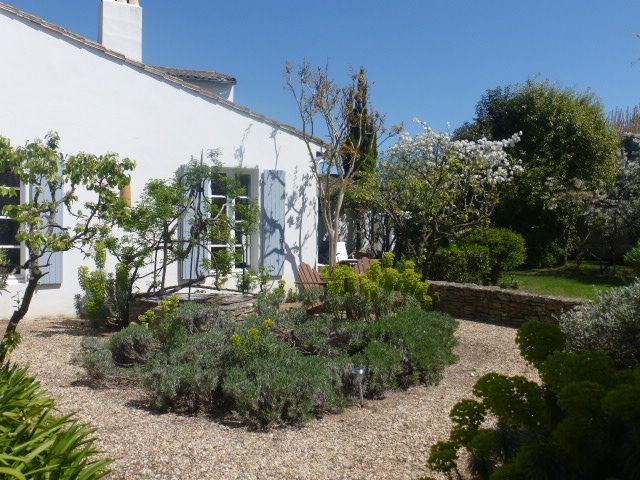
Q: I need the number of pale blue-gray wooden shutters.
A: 3